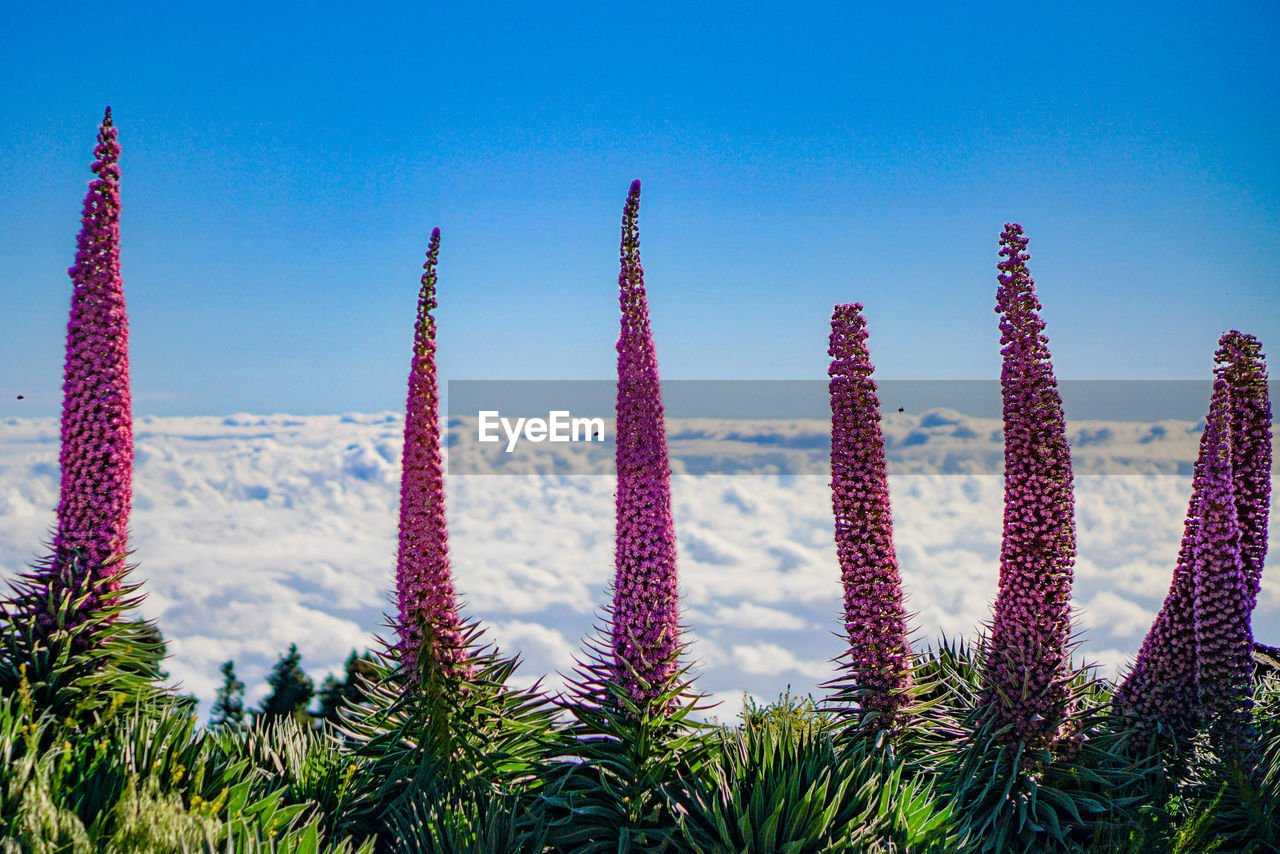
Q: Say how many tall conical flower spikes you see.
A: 7